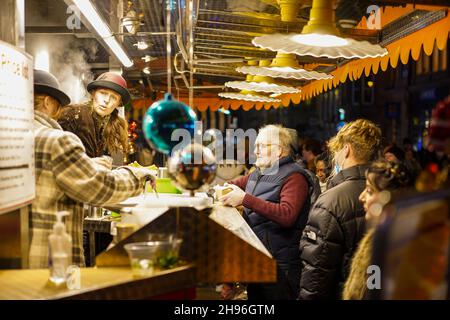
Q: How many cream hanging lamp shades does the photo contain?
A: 4